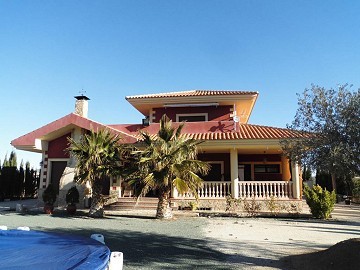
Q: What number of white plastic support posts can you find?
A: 4